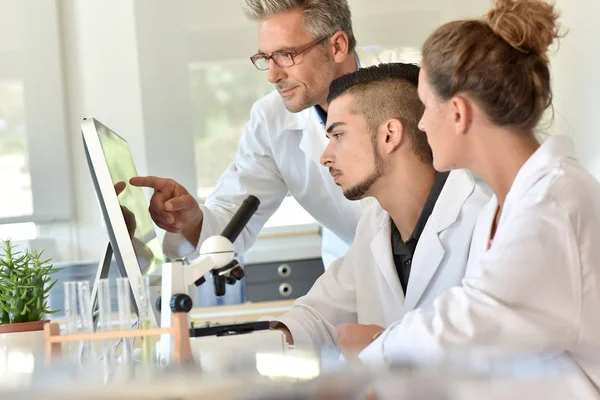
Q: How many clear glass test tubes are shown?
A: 5